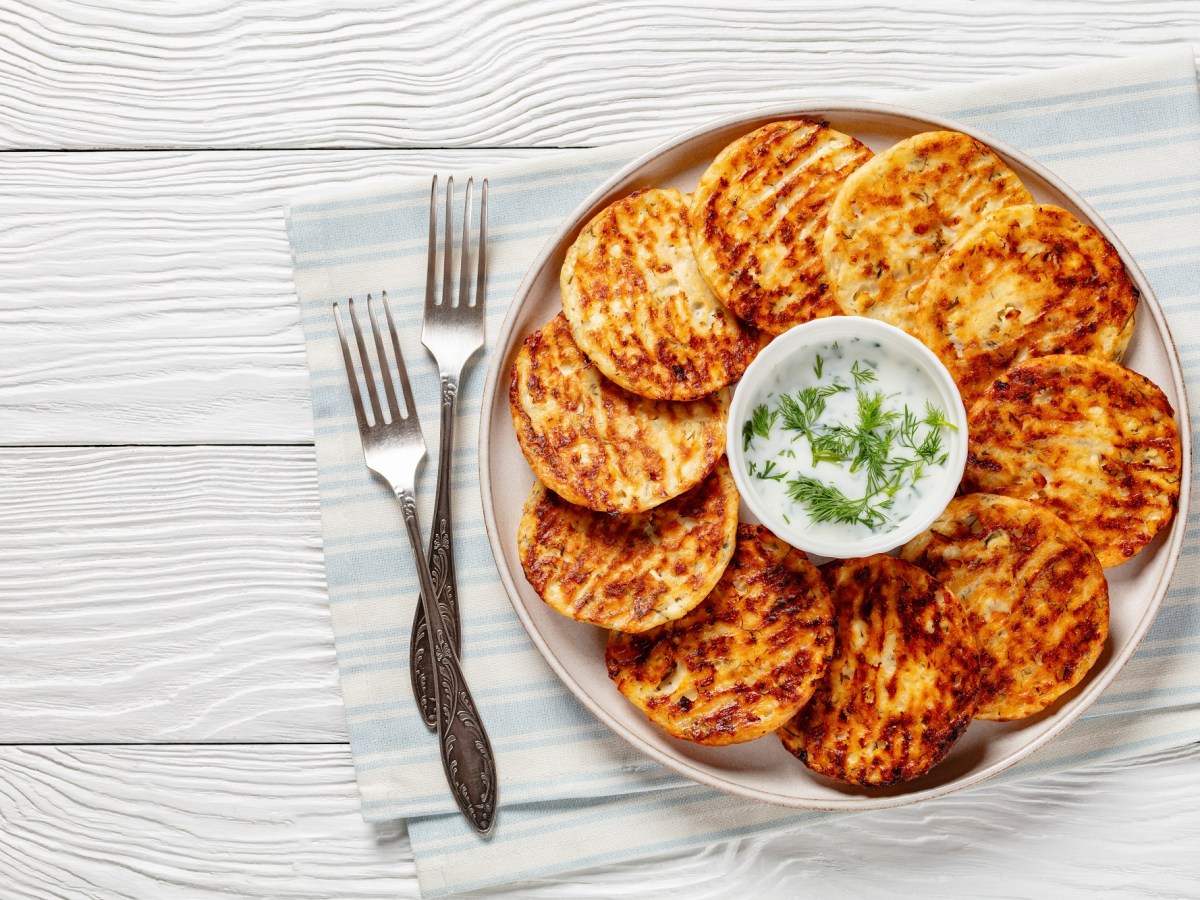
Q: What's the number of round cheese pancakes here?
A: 10